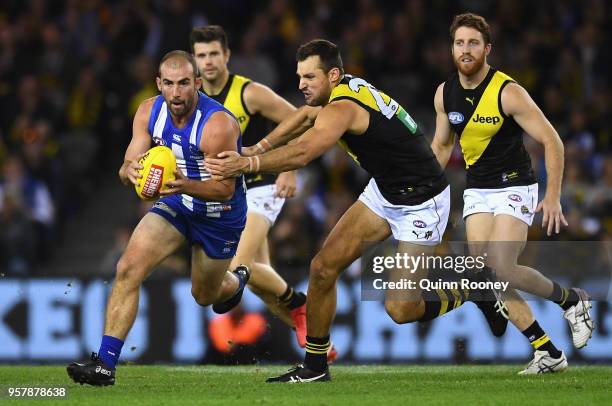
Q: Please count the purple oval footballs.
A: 0